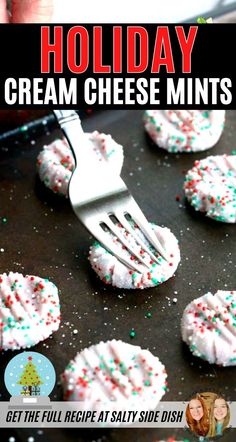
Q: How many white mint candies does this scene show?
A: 7